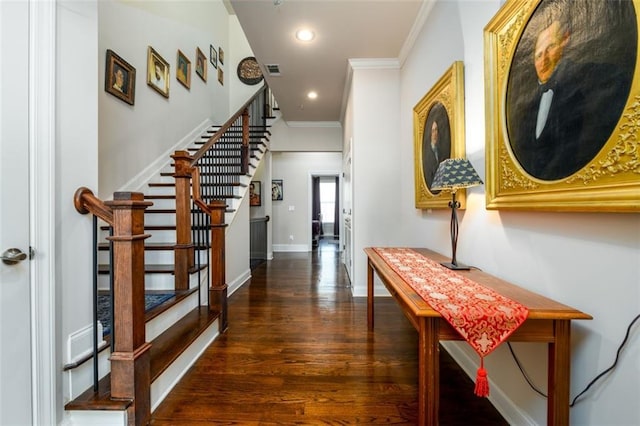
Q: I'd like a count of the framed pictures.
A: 11